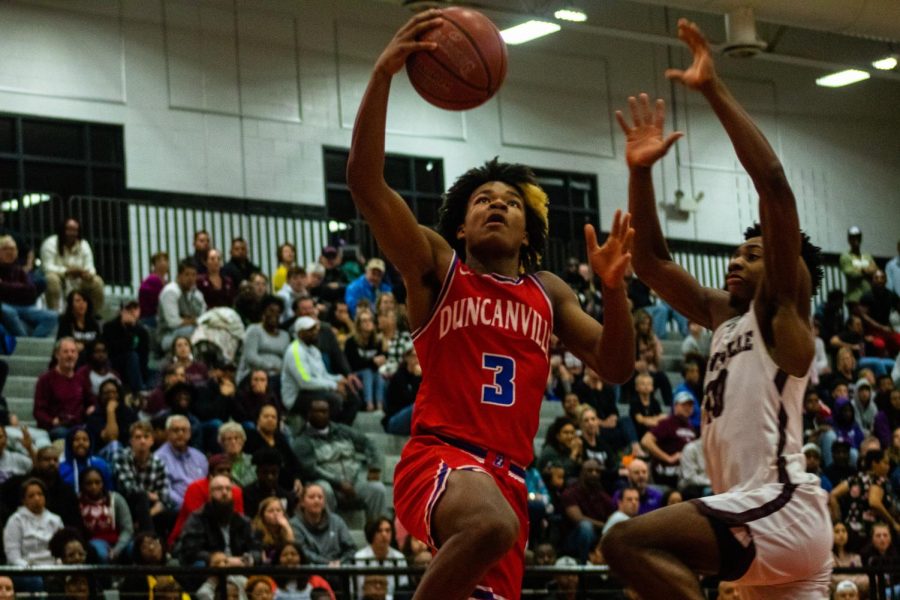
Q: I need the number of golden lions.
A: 0